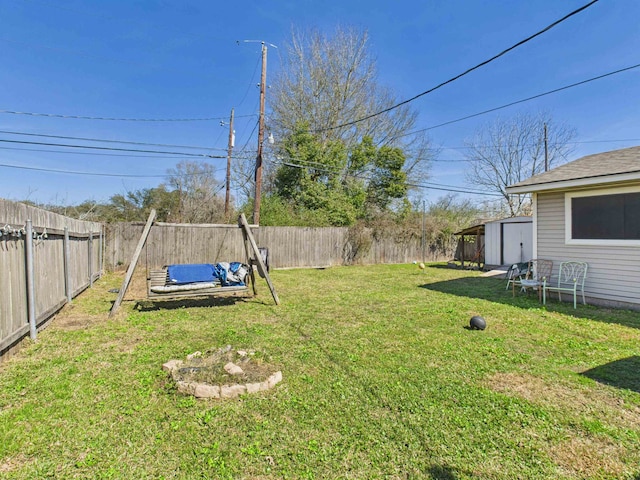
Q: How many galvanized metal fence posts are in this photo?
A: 4